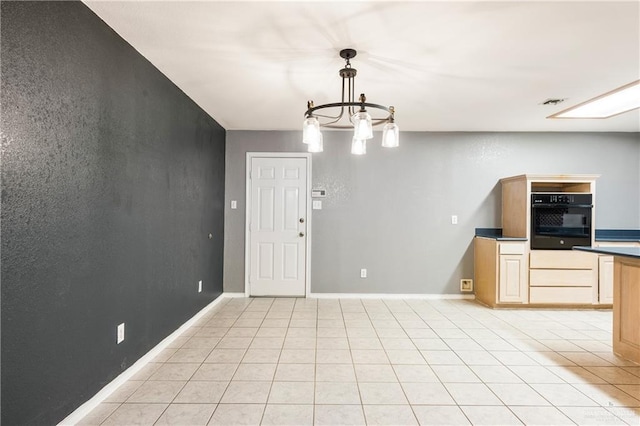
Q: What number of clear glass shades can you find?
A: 5